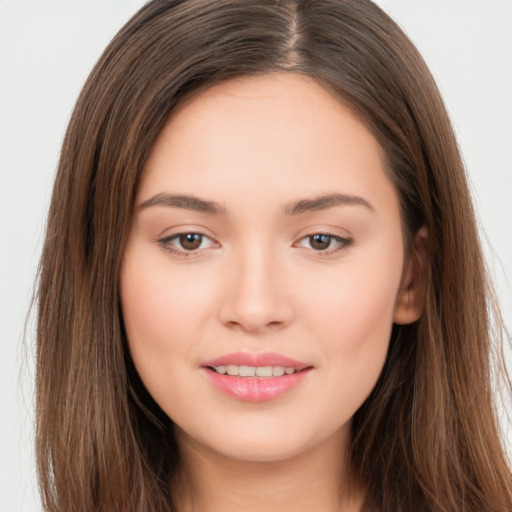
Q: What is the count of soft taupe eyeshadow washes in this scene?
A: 2